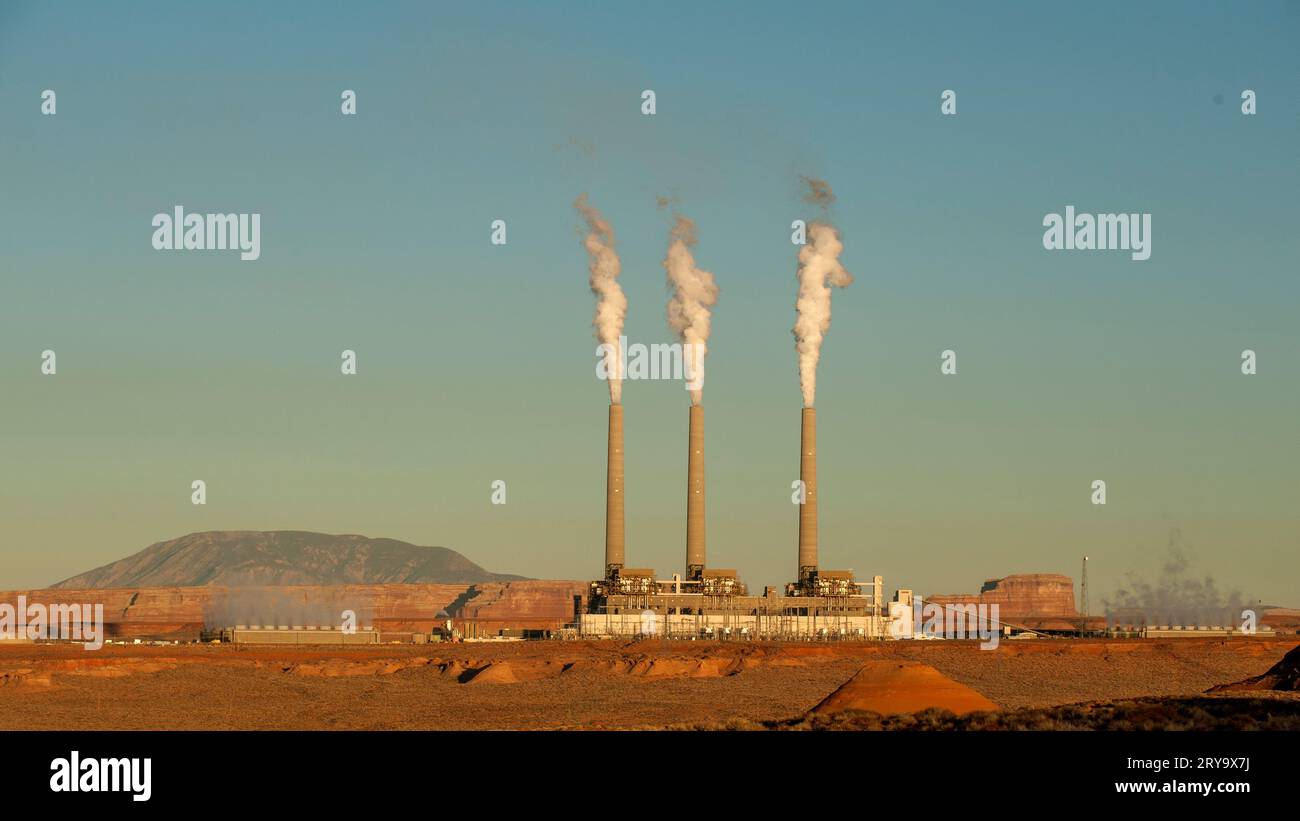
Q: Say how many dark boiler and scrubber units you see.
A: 3